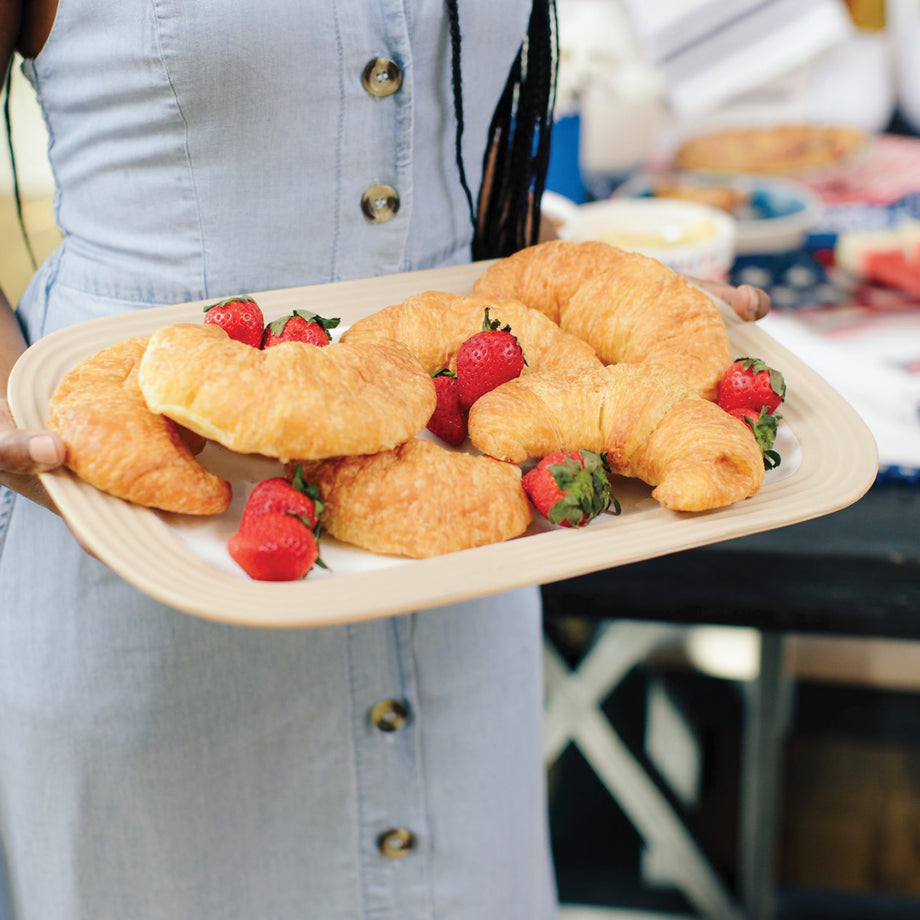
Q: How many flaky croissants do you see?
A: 6